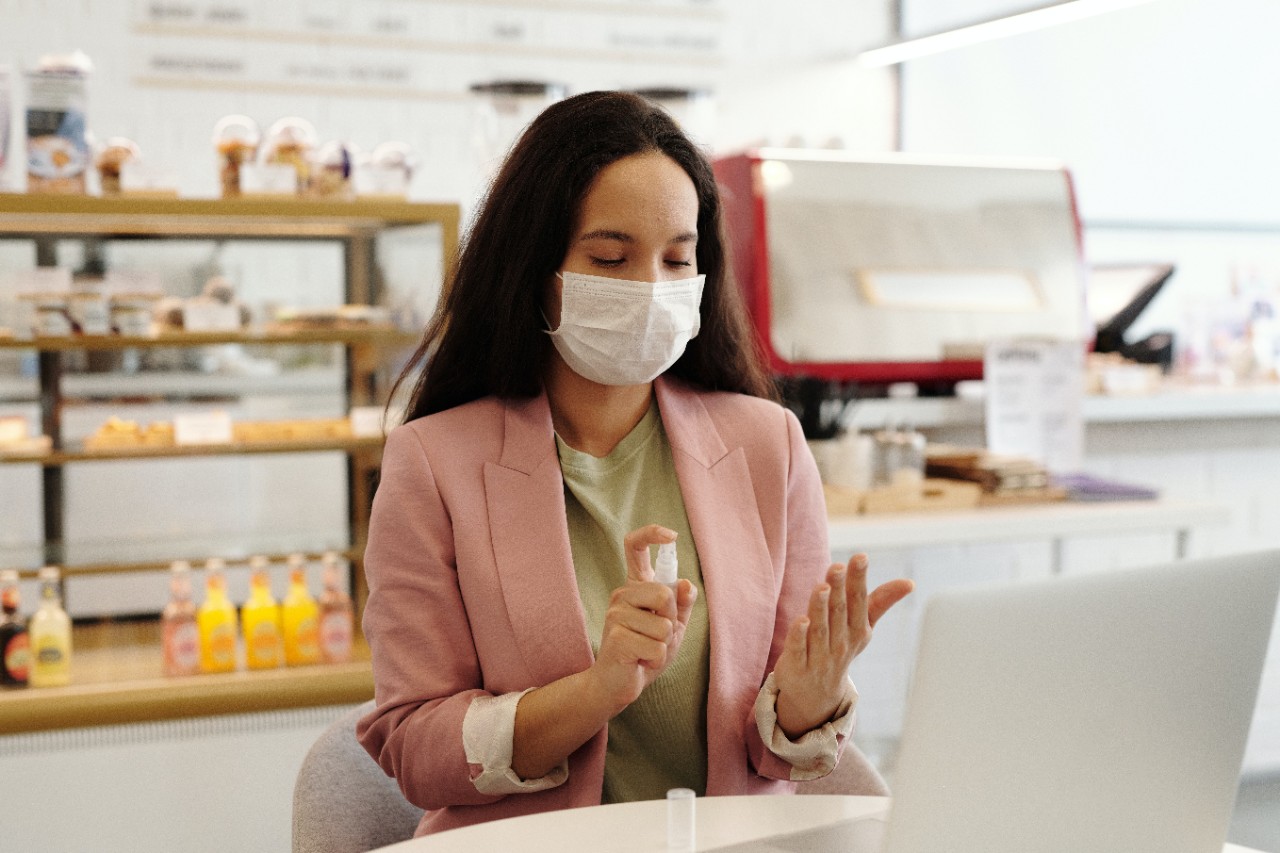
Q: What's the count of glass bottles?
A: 7